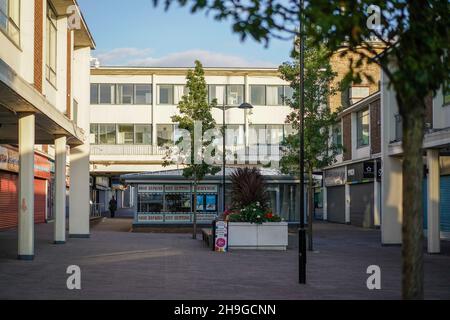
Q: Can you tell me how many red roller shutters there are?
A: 2